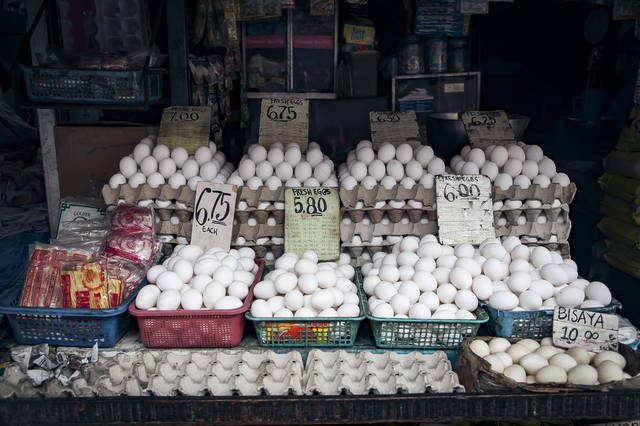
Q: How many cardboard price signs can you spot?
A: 8